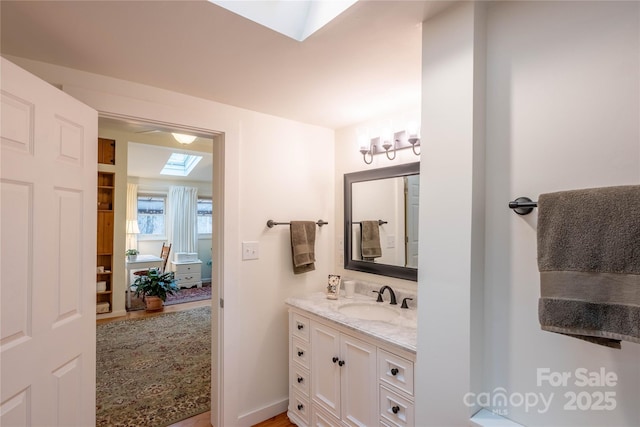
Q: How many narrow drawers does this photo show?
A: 4